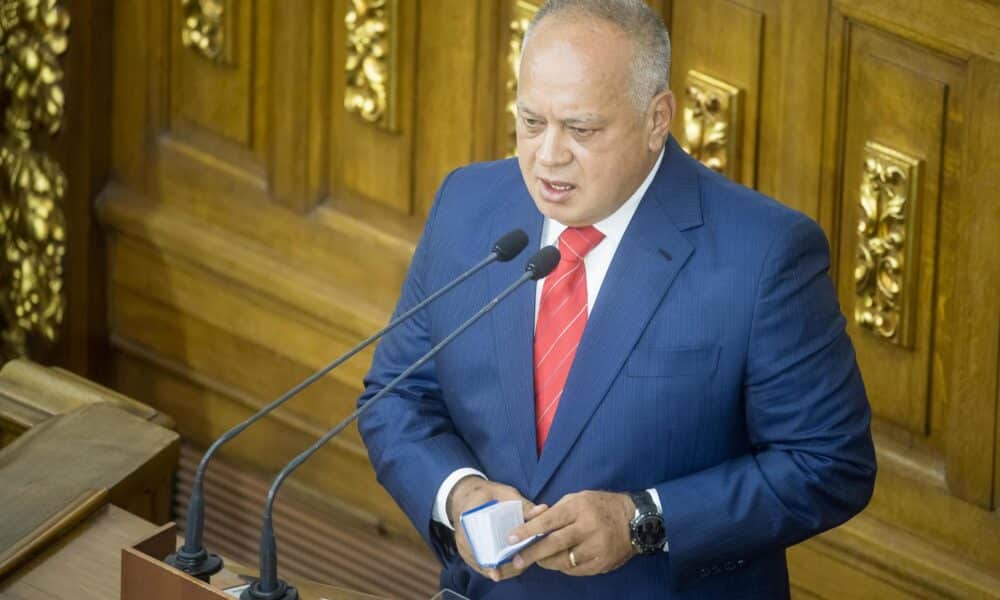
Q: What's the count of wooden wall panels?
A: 5